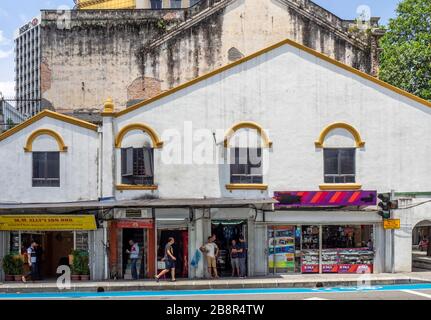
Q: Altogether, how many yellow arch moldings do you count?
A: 4